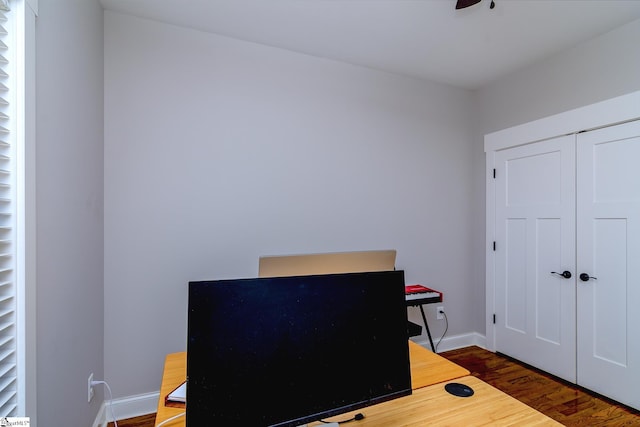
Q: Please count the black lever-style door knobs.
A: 2